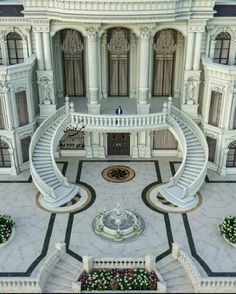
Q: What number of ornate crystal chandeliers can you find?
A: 3